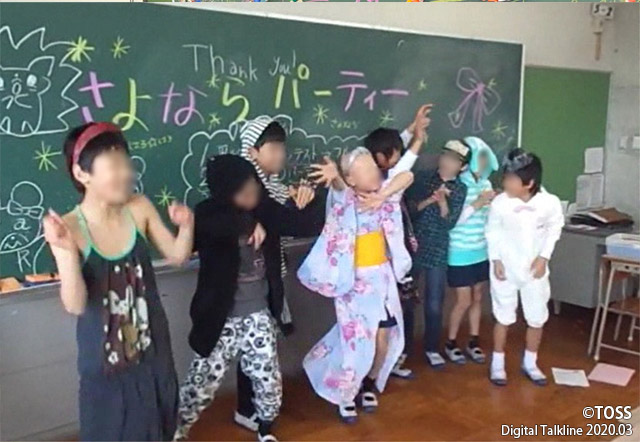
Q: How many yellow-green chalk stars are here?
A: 11